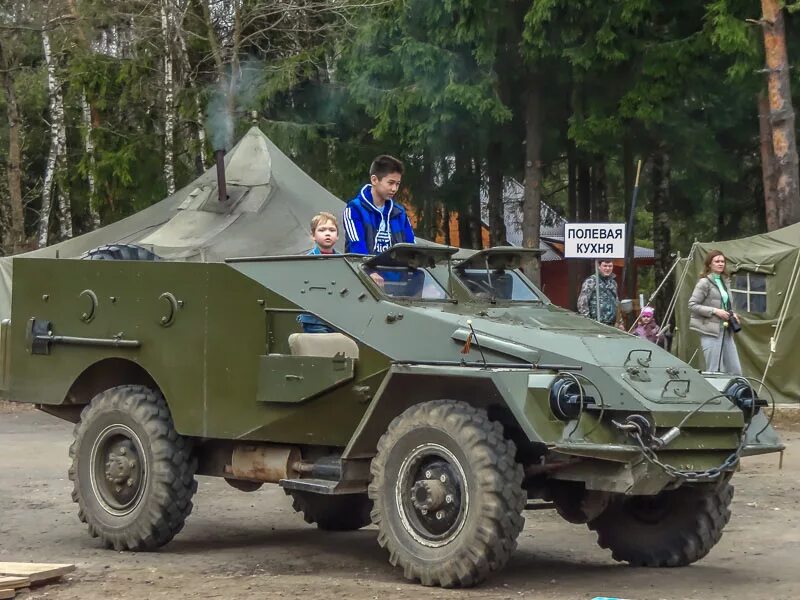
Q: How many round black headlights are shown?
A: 2